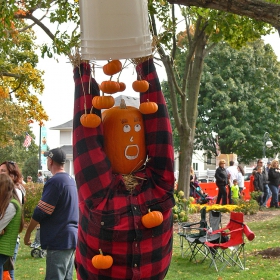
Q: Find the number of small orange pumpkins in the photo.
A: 9